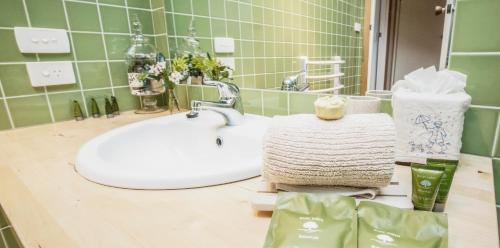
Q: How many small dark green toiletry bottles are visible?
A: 4